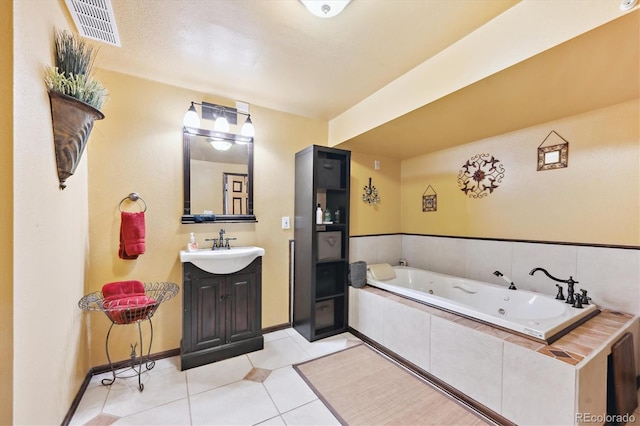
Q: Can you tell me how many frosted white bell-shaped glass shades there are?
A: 3